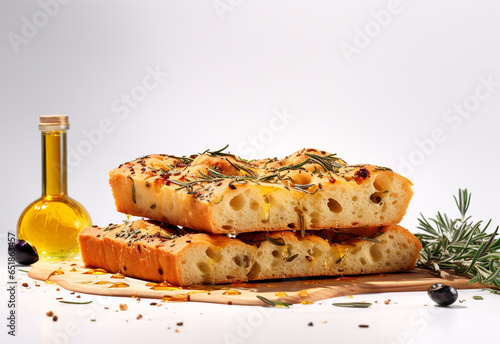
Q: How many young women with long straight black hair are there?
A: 0